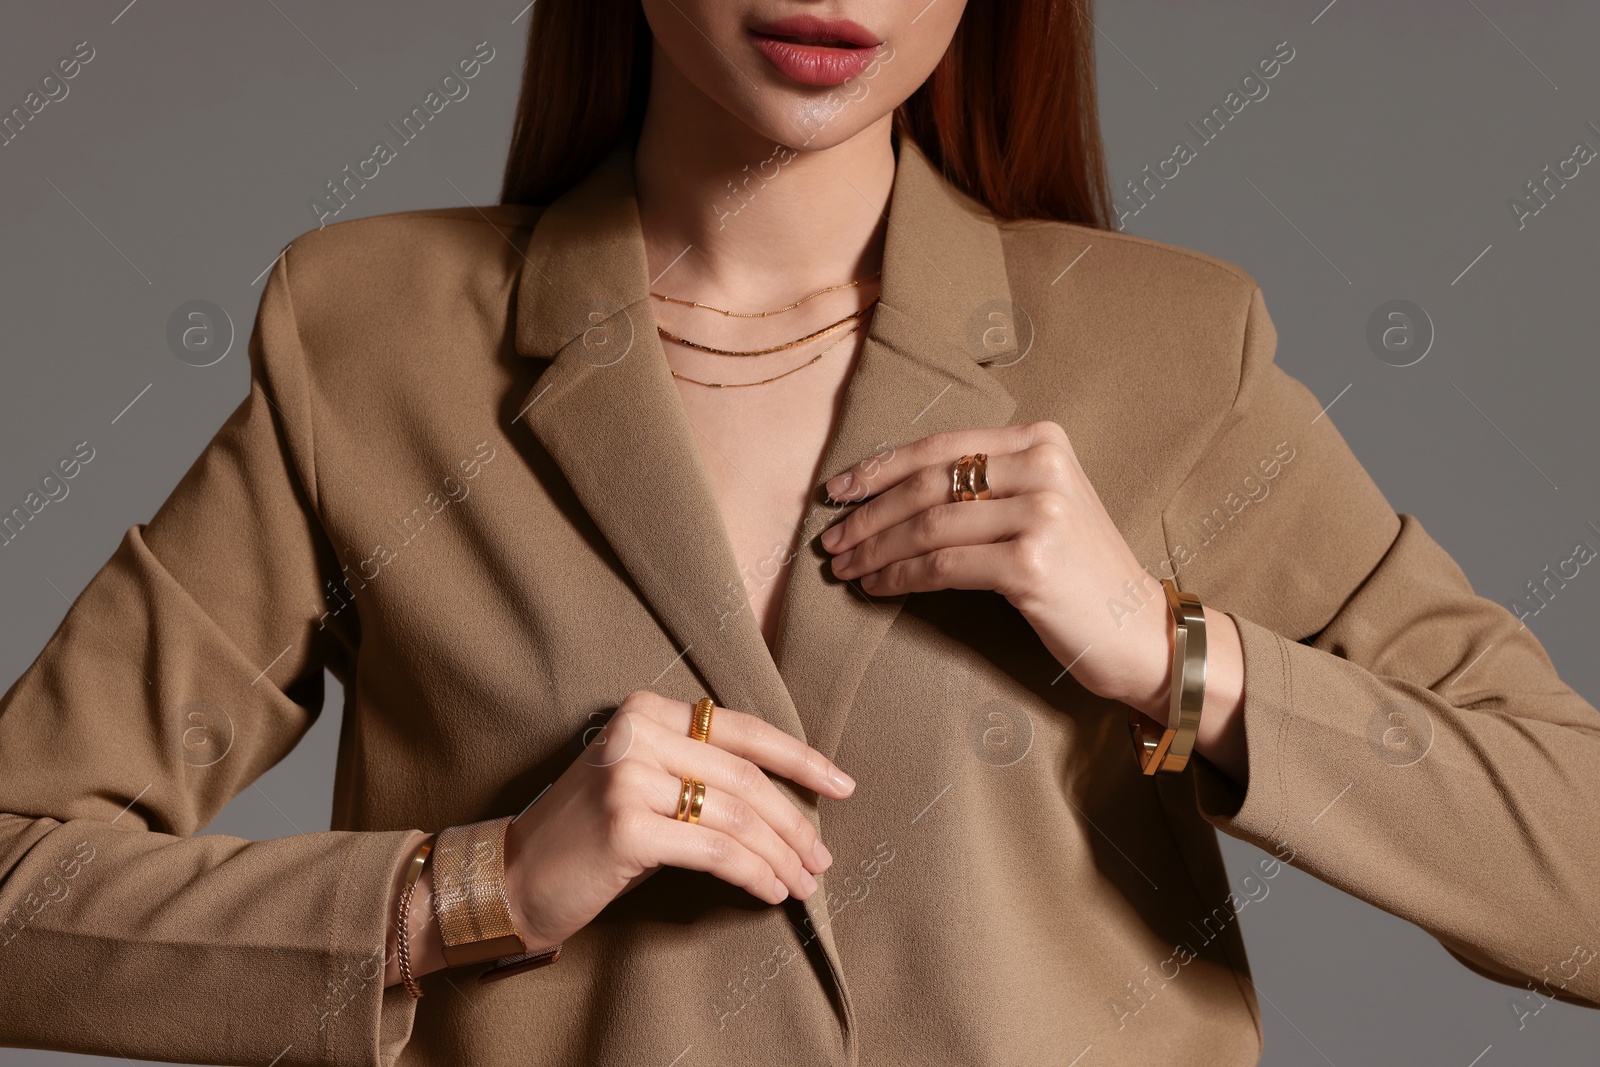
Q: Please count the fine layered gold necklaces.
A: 3